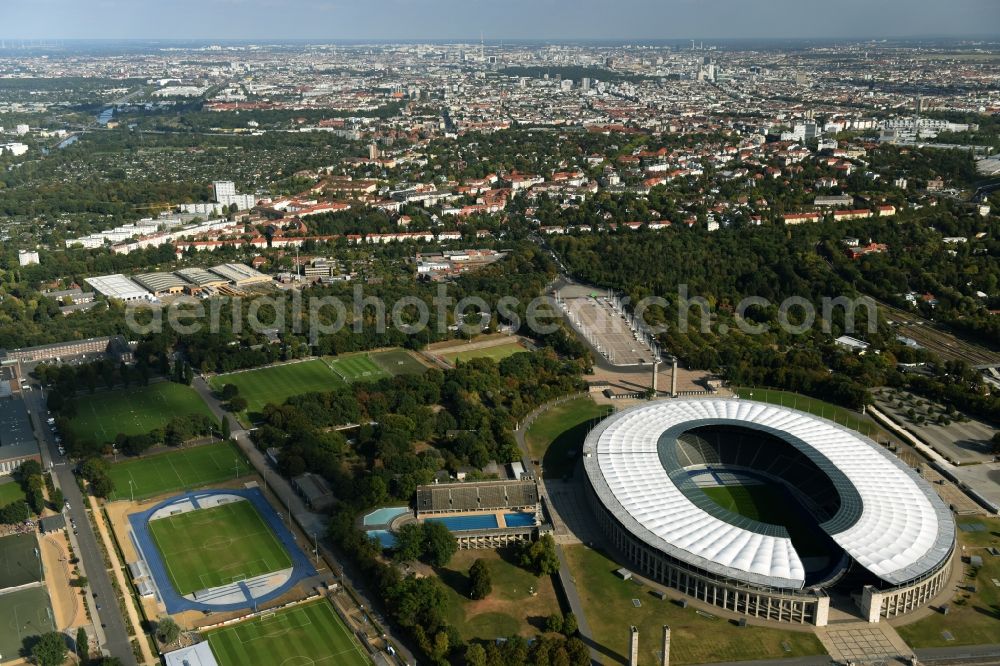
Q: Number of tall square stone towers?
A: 4